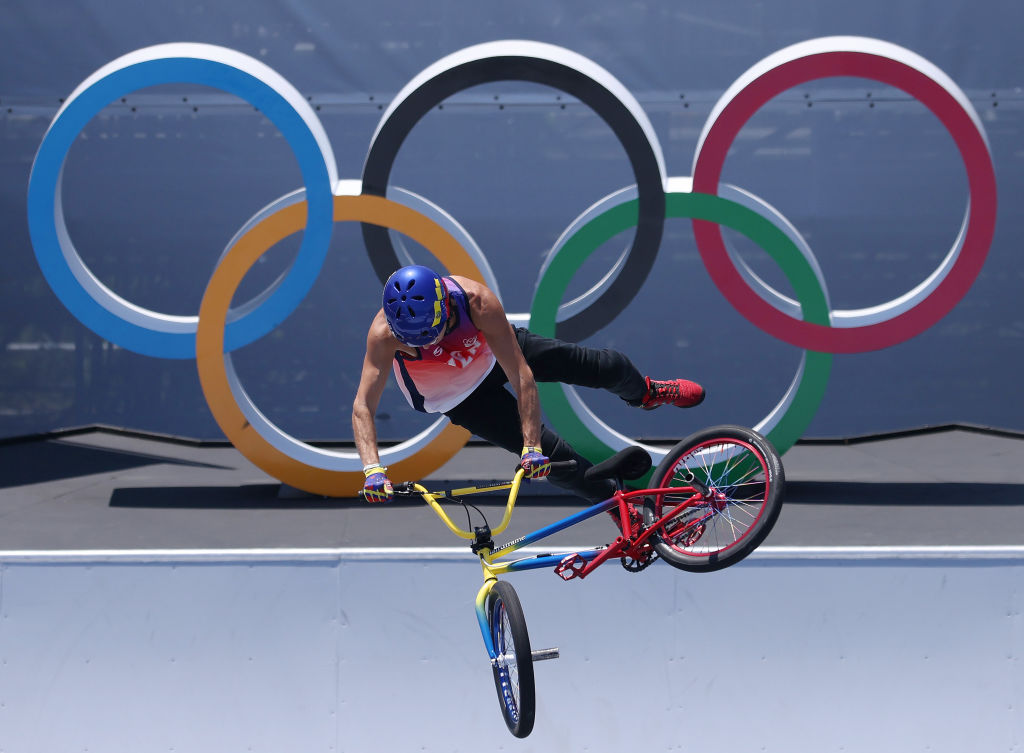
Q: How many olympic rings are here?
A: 5